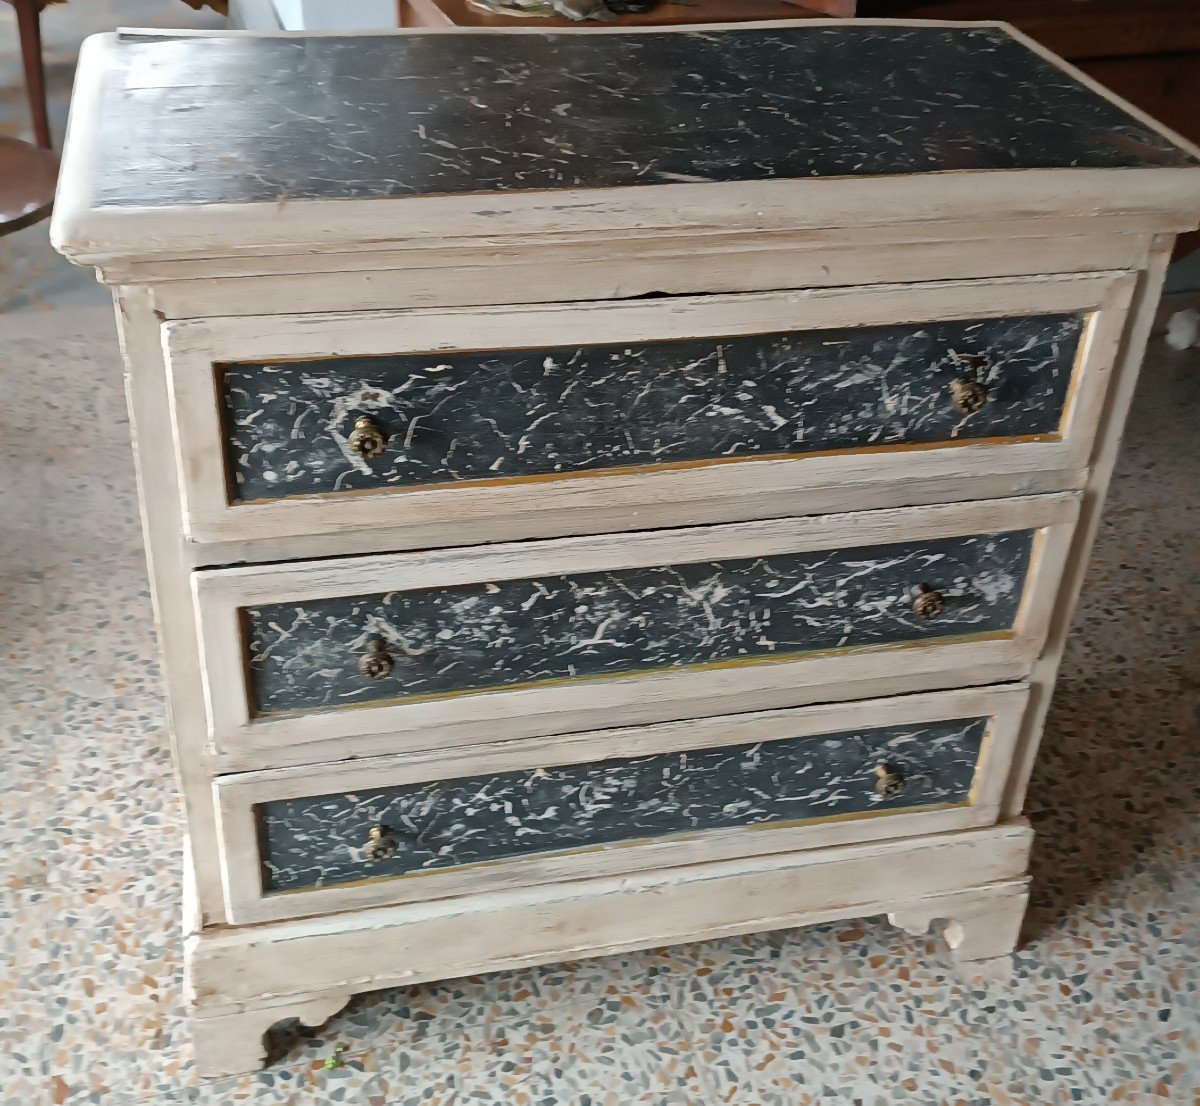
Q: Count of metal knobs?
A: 6